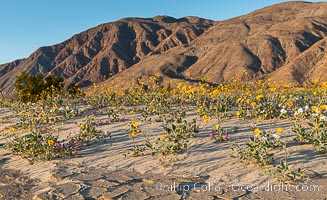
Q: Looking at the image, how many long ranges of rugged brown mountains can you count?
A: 1